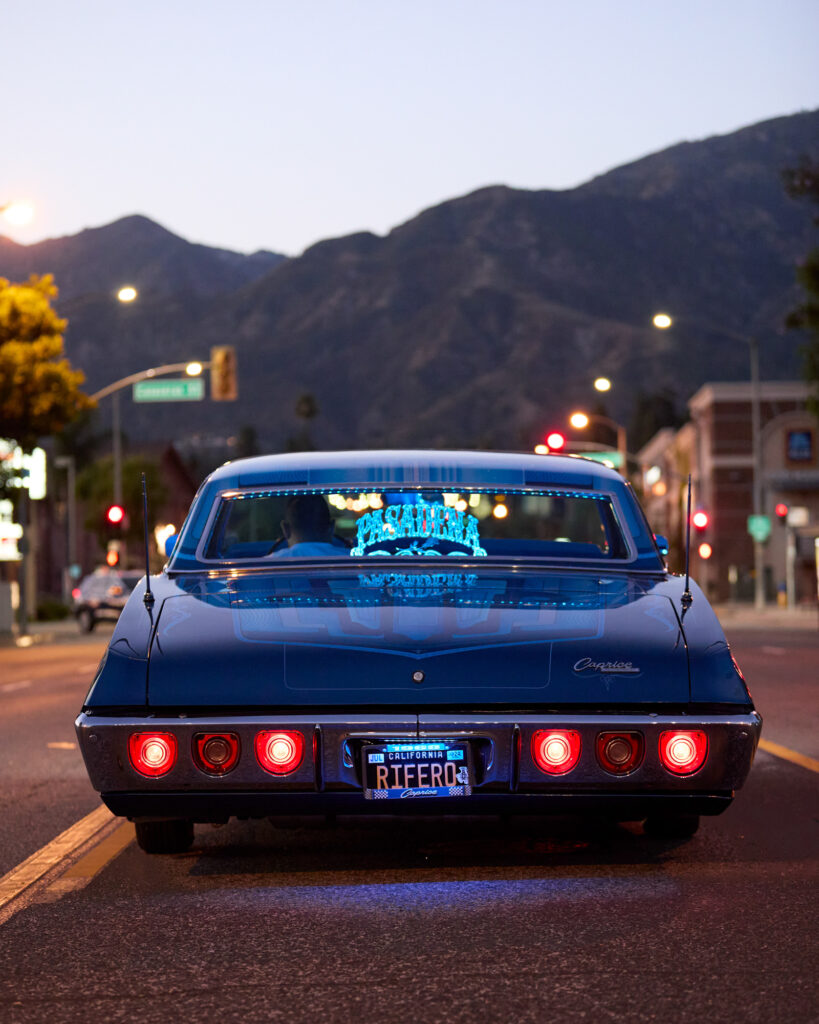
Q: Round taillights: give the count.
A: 6